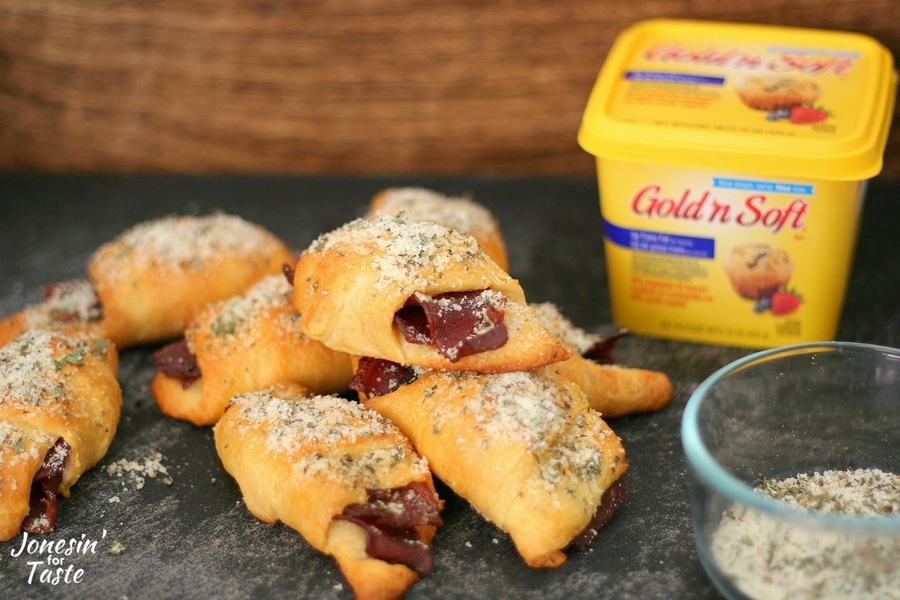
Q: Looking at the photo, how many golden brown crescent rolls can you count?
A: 8